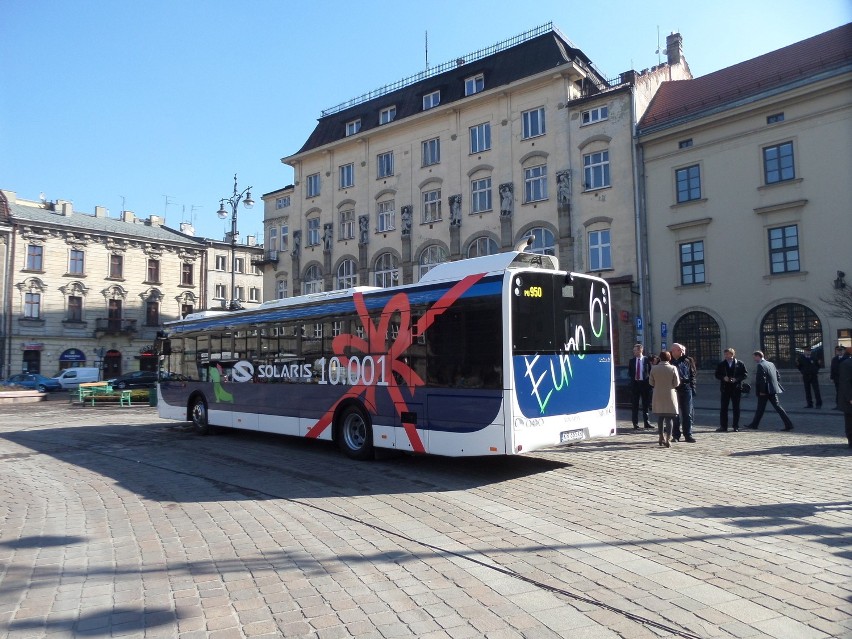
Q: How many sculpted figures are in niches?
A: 7